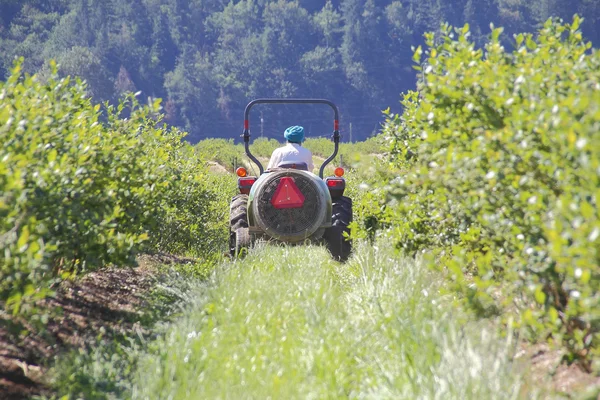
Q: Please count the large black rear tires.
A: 2